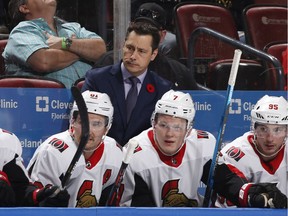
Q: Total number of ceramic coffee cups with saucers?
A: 0